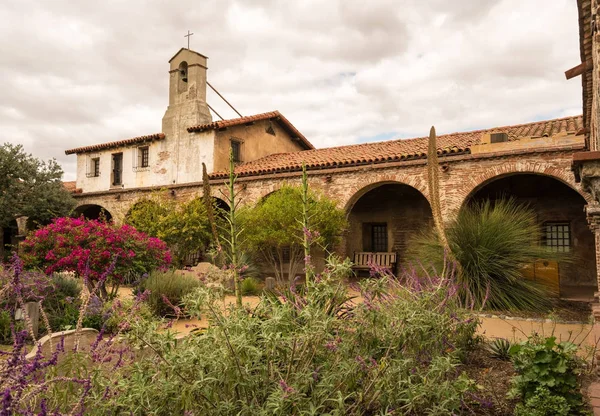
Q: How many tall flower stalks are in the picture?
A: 4